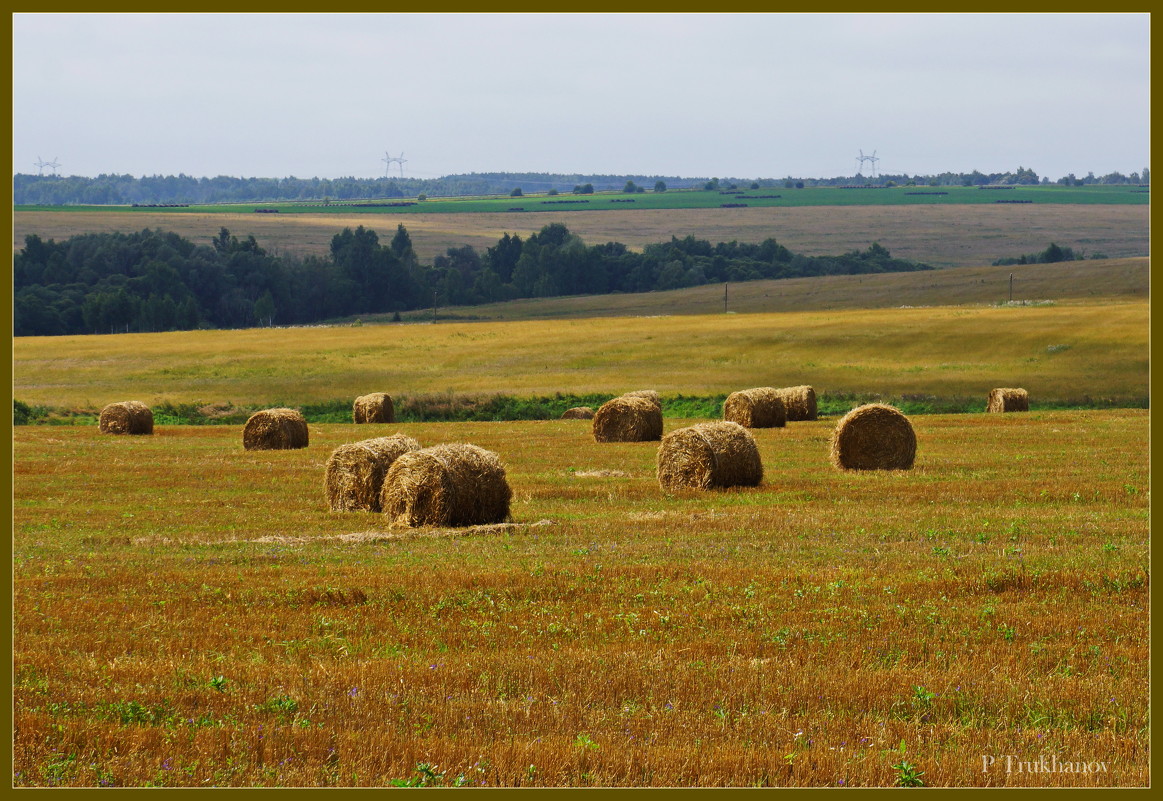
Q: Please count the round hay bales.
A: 13